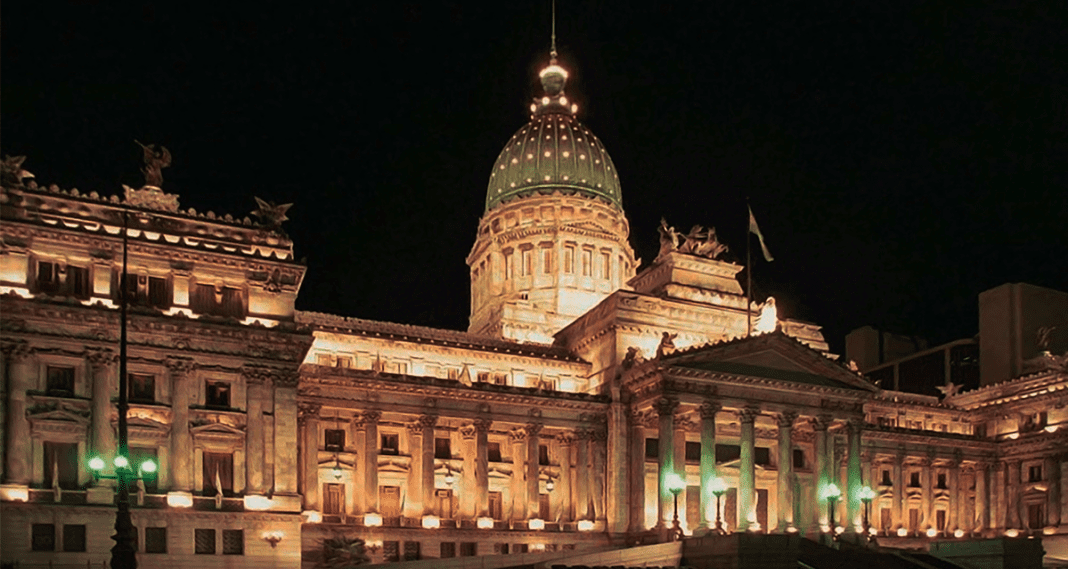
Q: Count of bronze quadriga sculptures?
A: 1